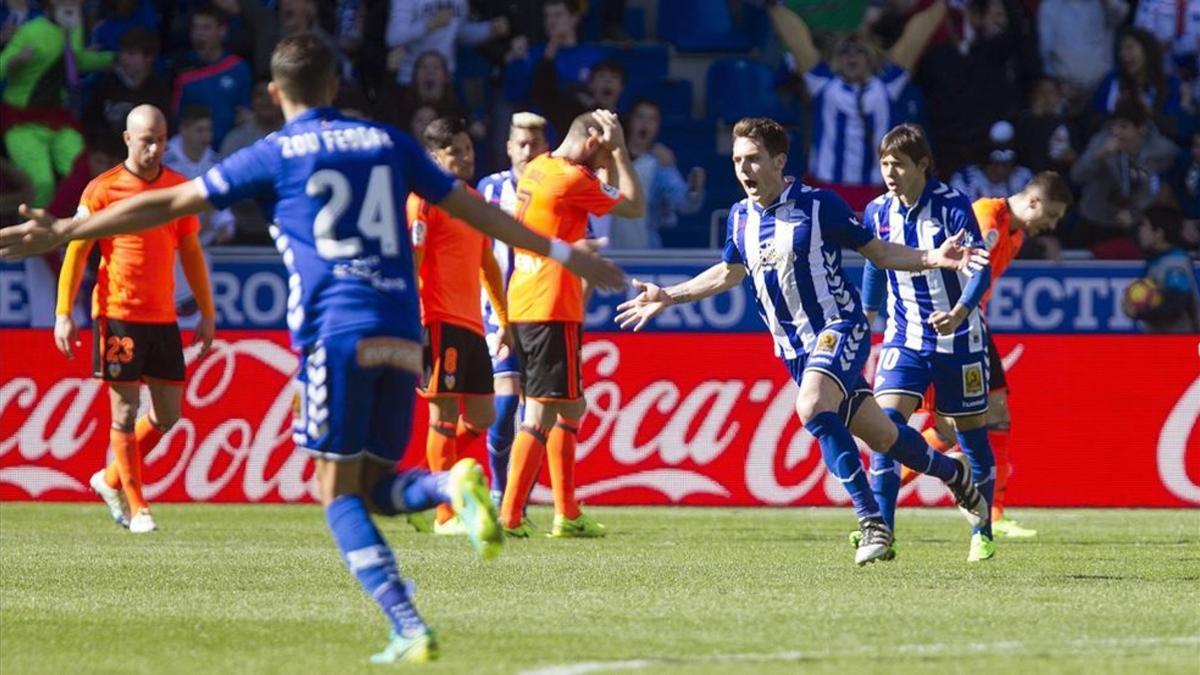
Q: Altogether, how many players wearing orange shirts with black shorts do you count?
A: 4